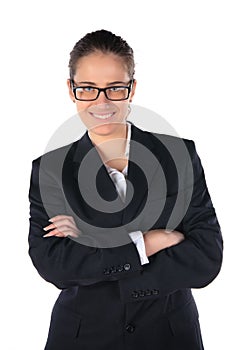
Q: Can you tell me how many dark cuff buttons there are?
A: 8